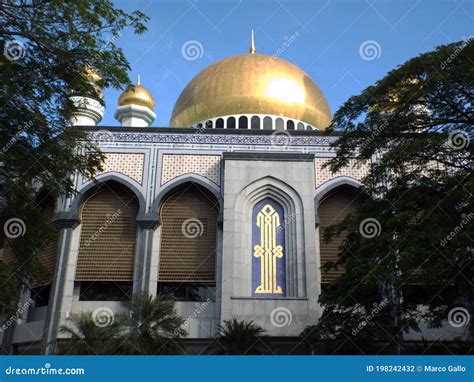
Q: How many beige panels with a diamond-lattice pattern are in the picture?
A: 3